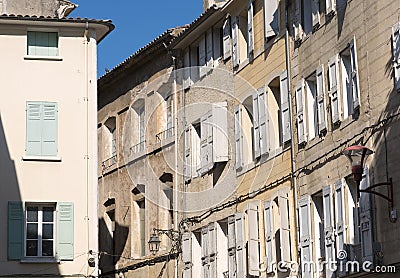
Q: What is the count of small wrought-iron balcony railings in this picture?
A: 3